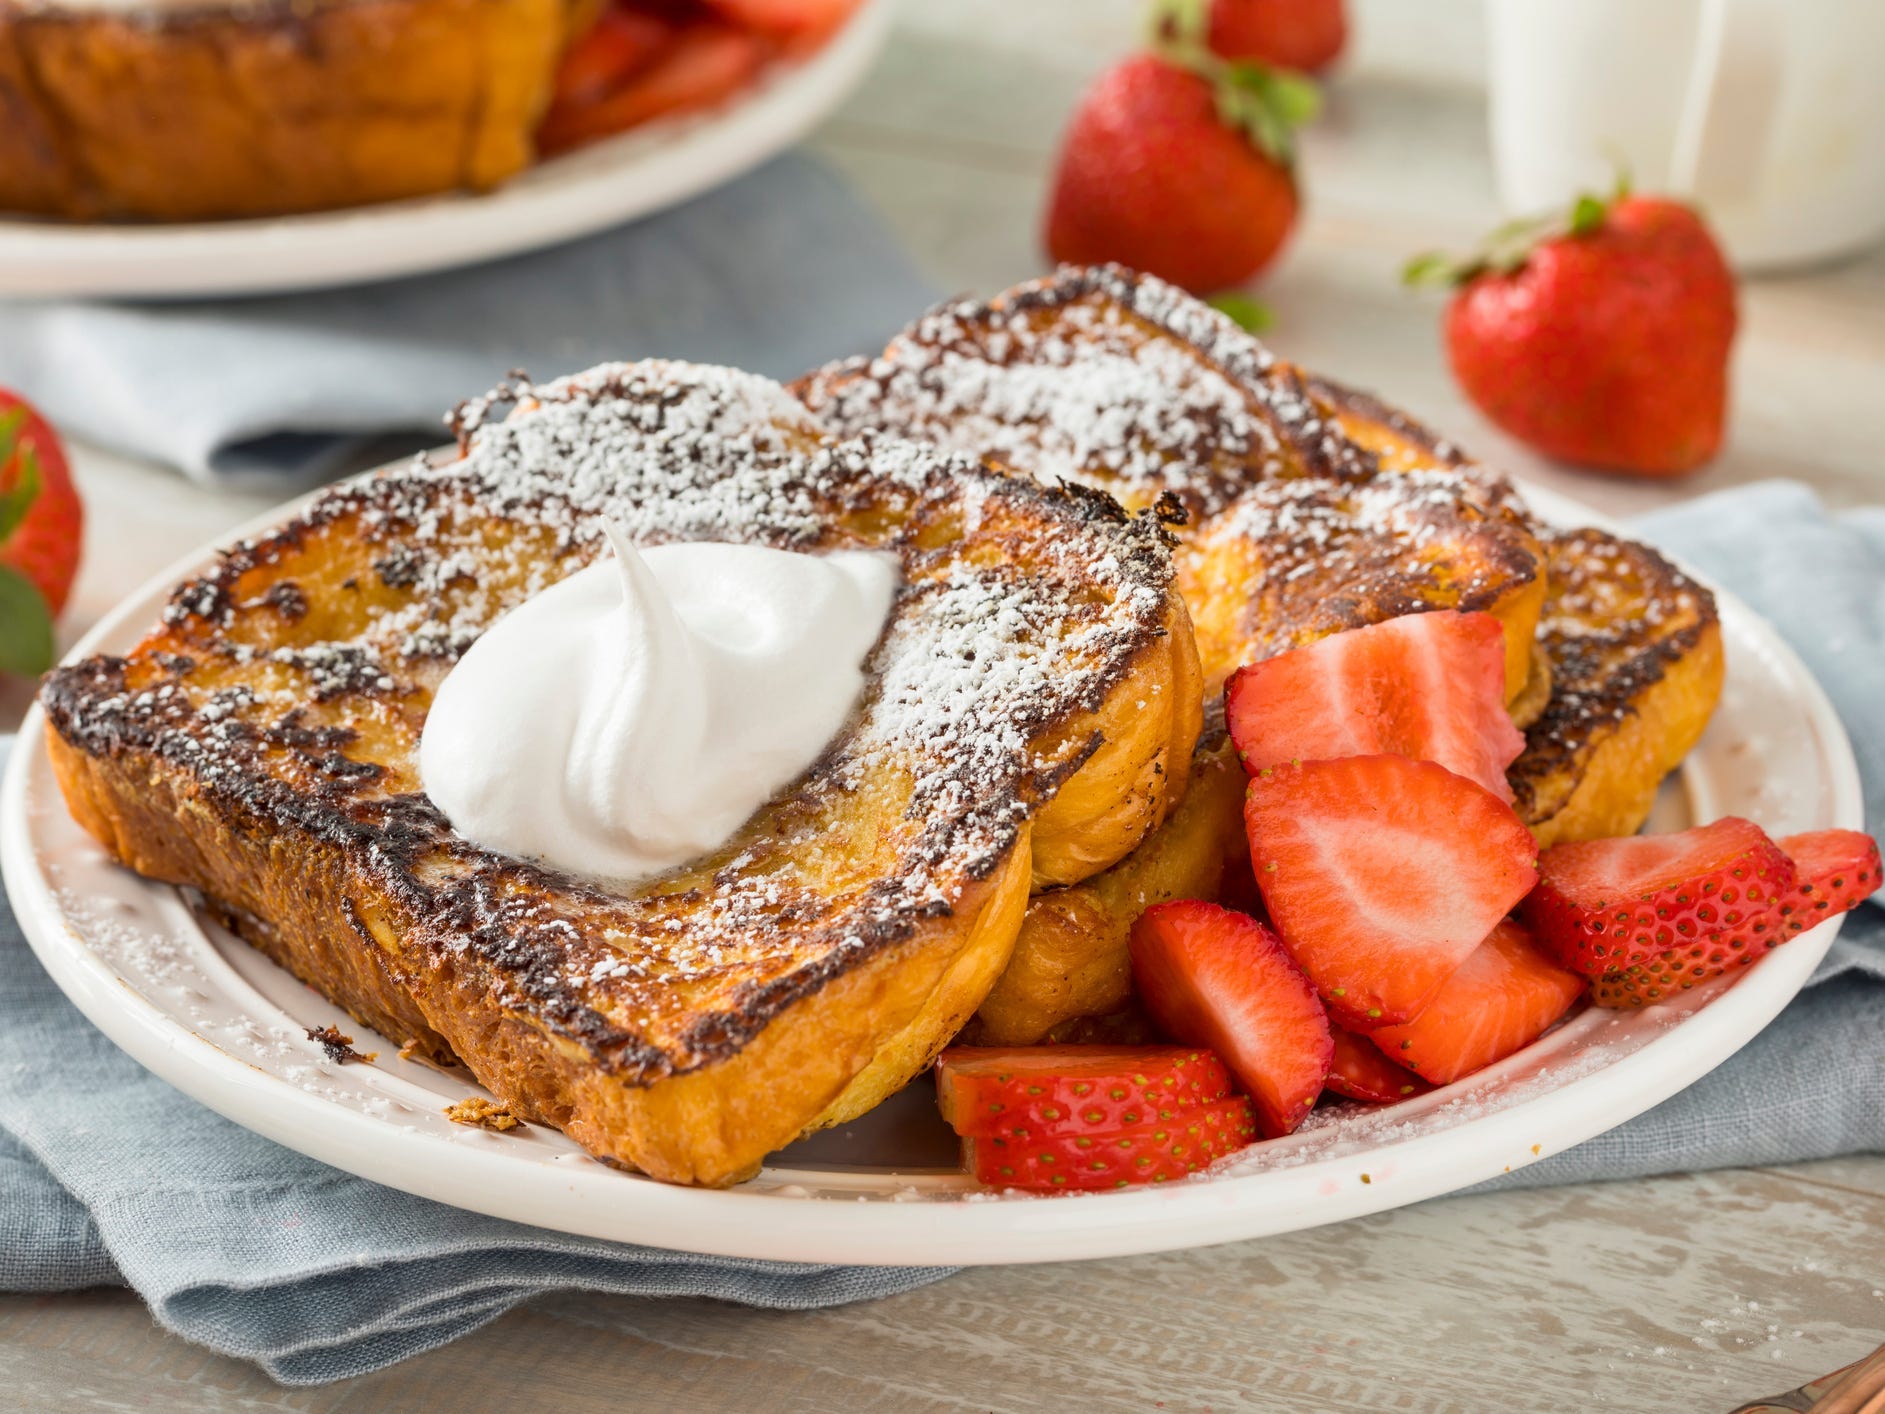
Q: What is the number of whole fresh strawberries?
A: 4